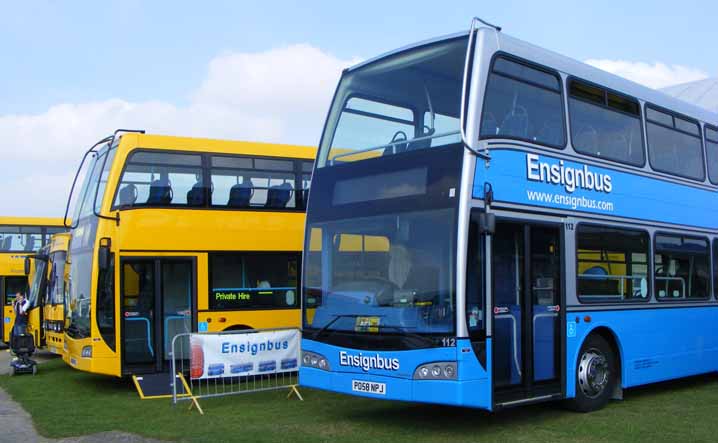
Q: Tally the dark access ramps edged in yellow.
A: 1